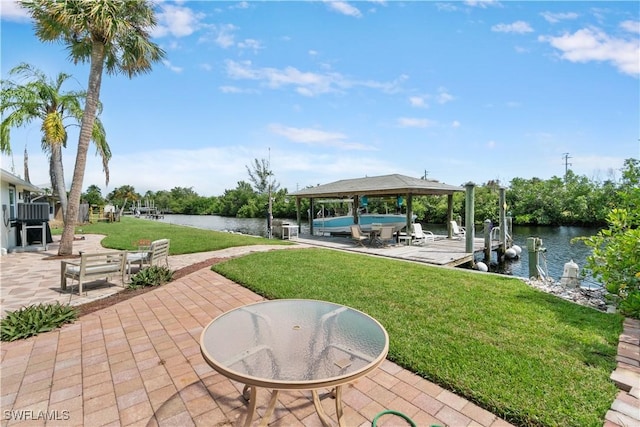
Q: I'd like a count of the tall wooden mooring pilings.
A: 2